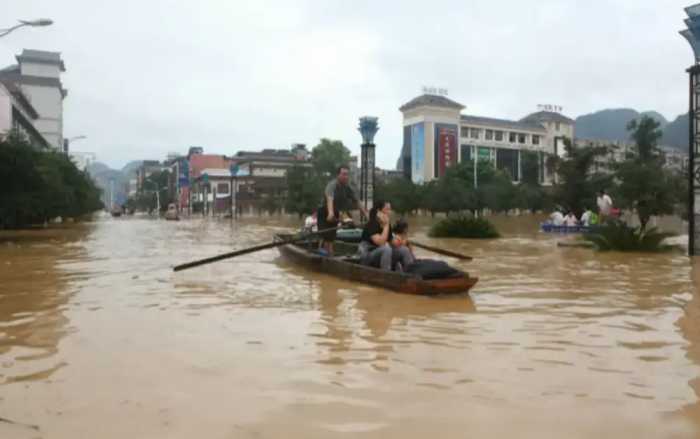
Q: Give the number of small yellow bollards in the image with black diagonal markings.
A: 0